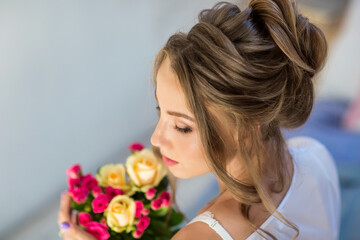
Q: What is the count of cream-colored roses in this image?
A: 3